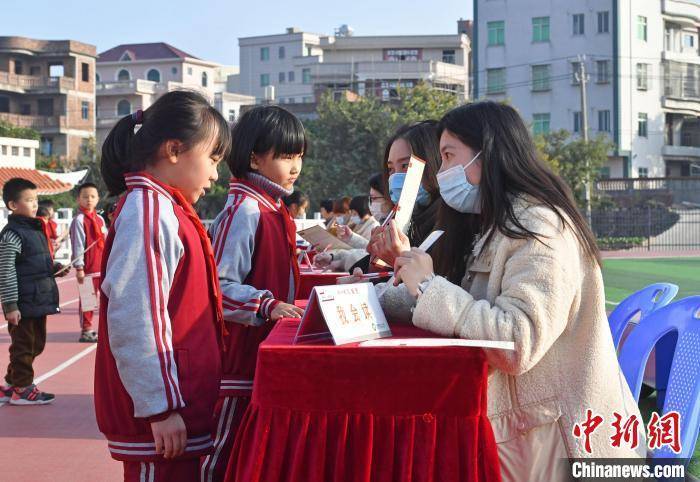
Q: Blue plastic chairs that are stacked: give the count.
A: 2